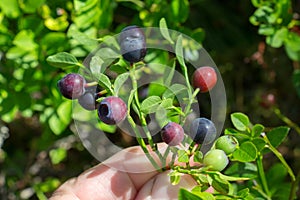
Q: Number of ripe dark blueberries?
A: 6